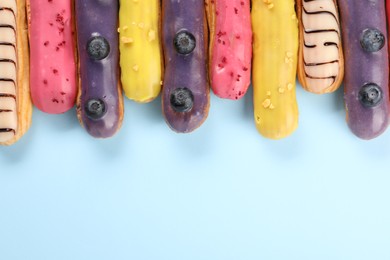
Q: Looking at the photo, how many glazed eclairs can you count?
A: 9